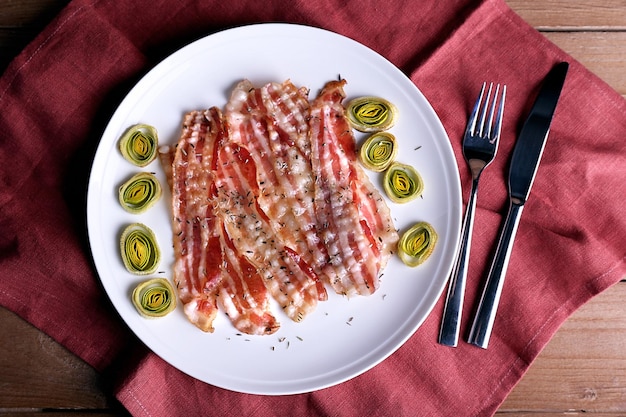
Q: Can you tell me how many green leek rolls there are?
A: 8